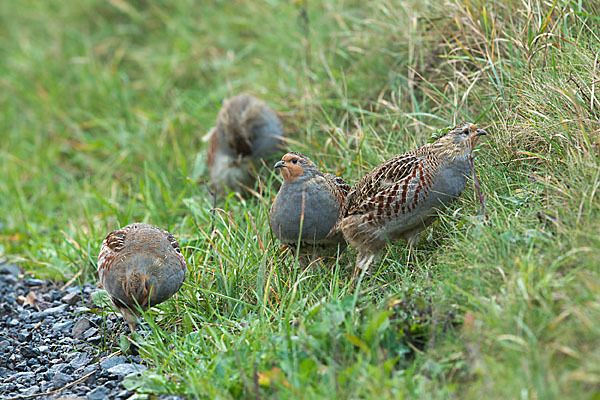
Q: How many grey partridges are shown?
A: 4